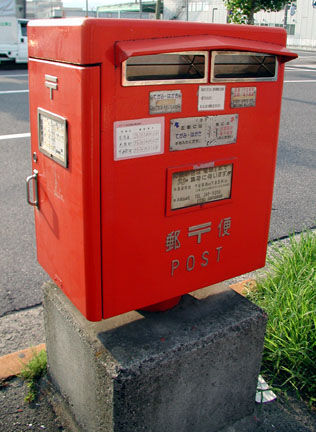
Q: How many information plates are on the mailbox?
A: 7